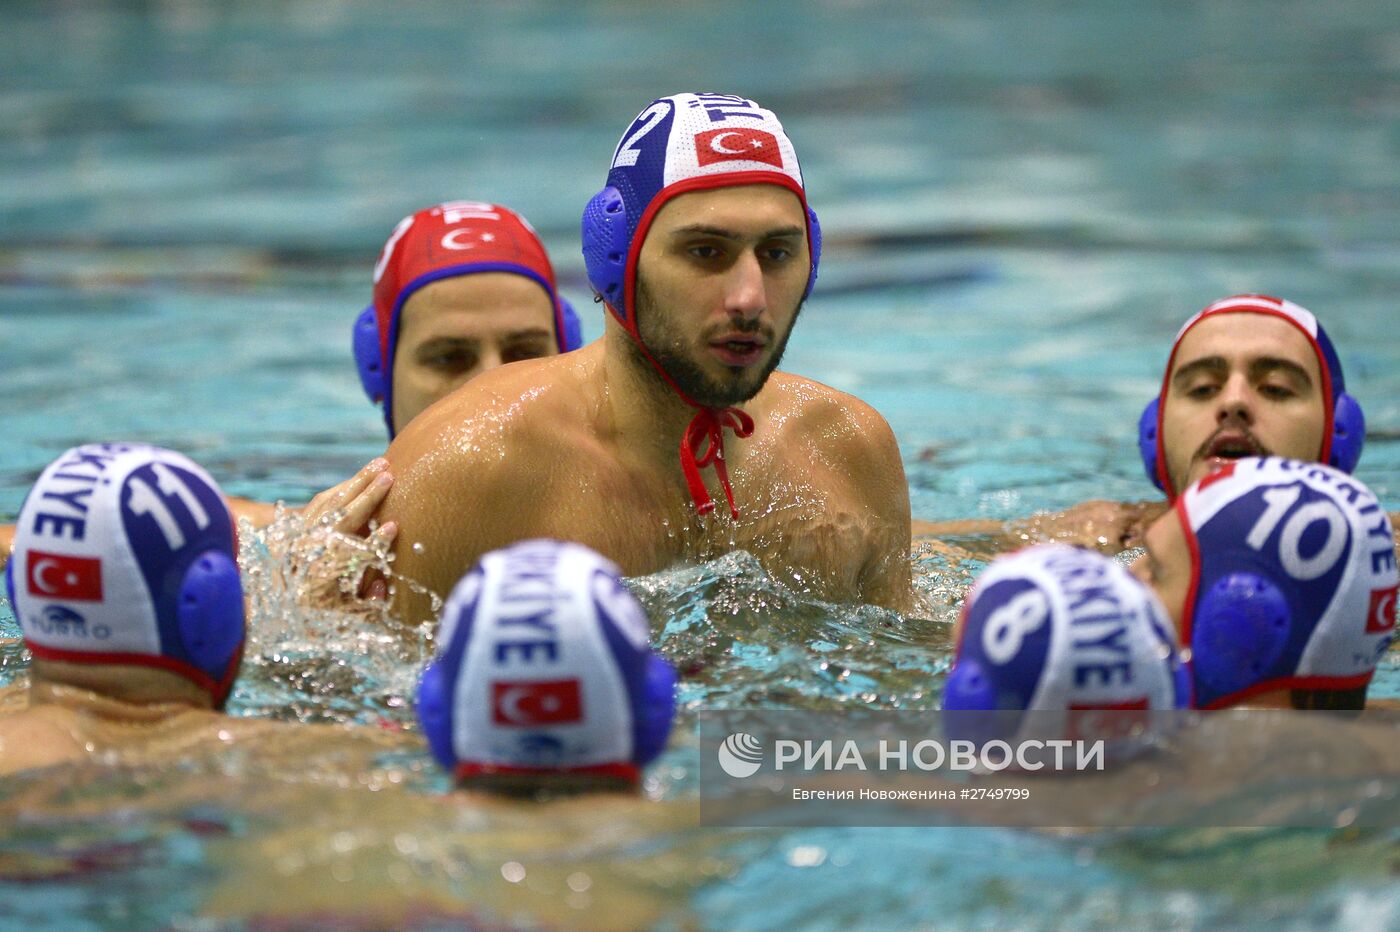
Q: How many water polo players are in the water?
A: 7